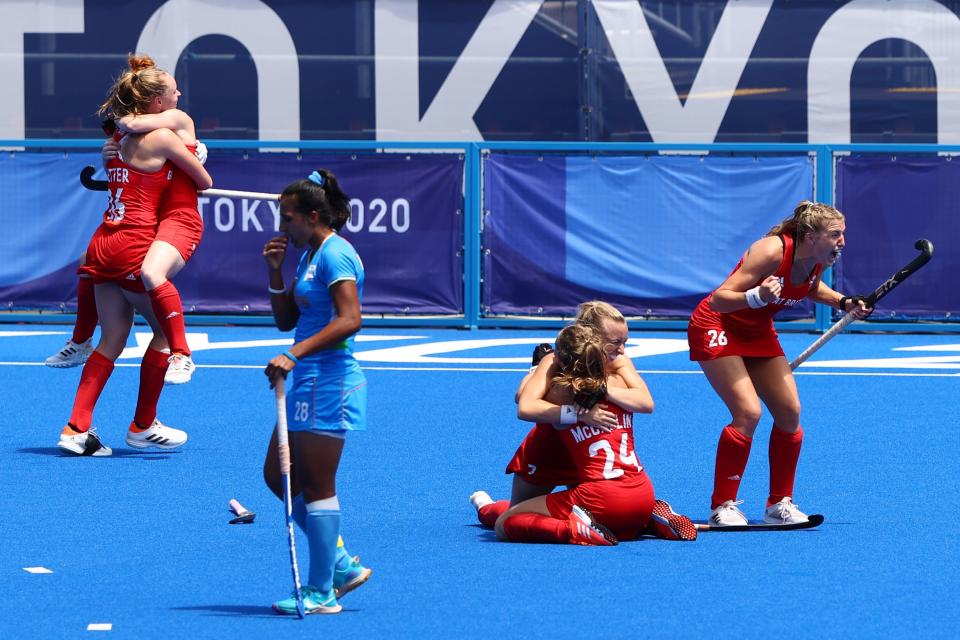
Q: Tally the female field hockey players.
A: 6